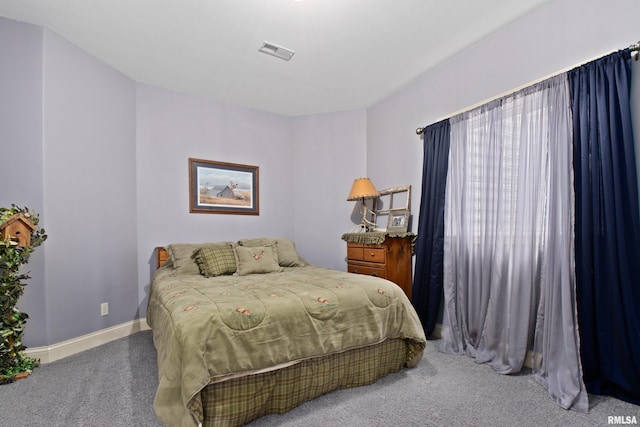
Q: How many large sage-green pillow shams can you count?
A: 2